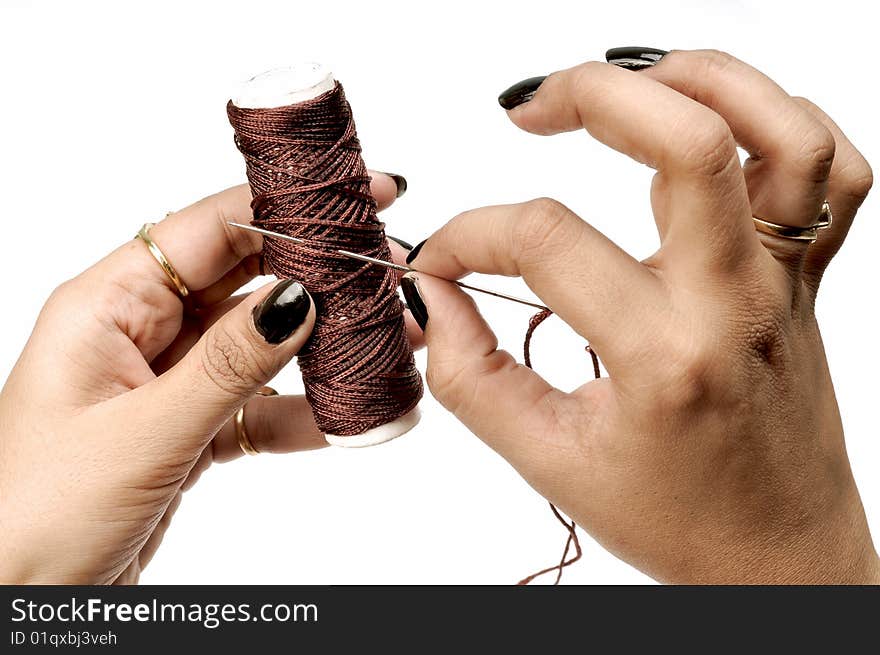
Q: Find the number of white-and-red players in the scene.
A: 0